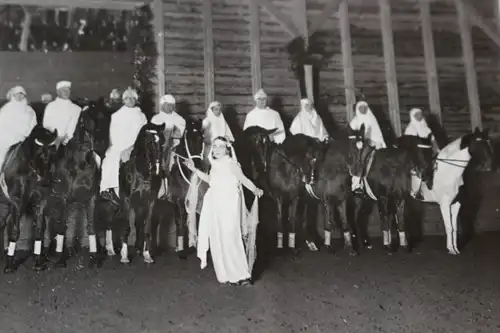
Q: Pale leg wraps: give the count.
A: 11